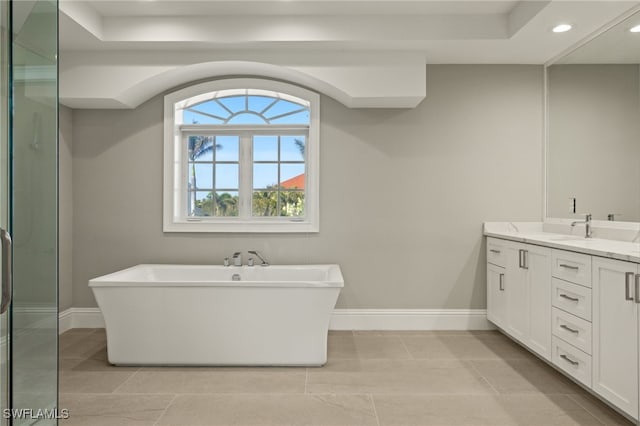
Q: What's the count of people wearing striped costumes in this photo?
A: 0